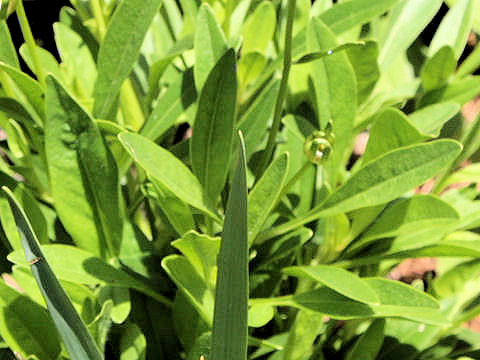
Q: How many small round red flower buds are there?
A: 0